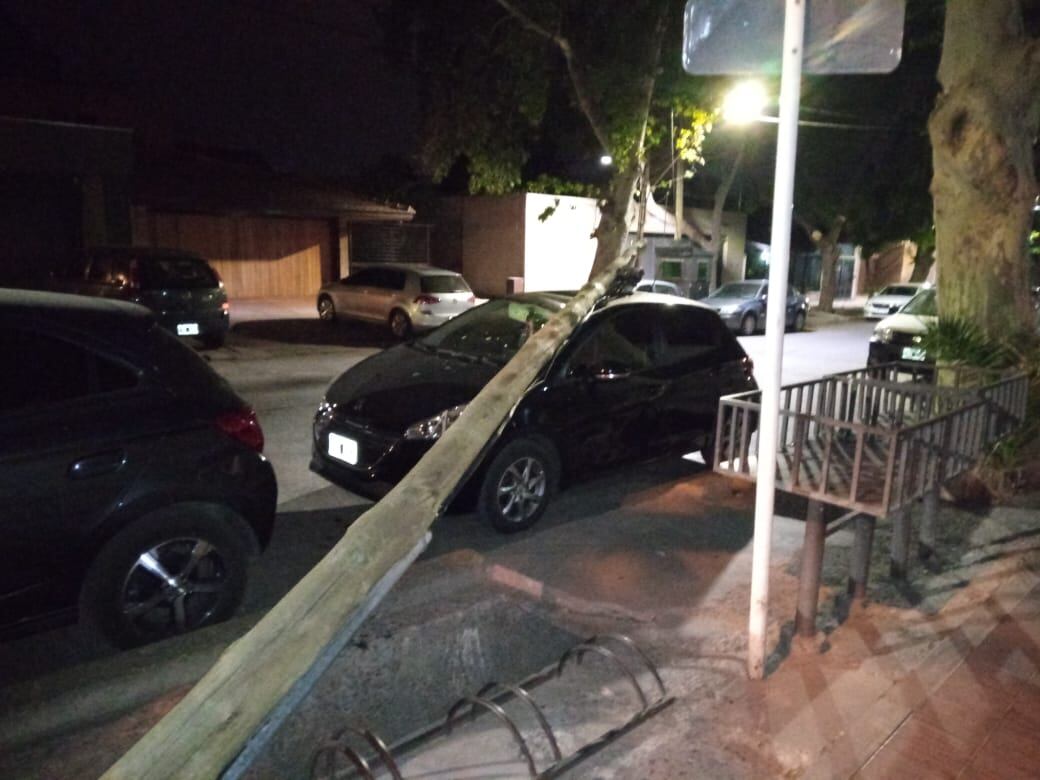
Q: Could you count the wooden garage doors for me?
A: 1